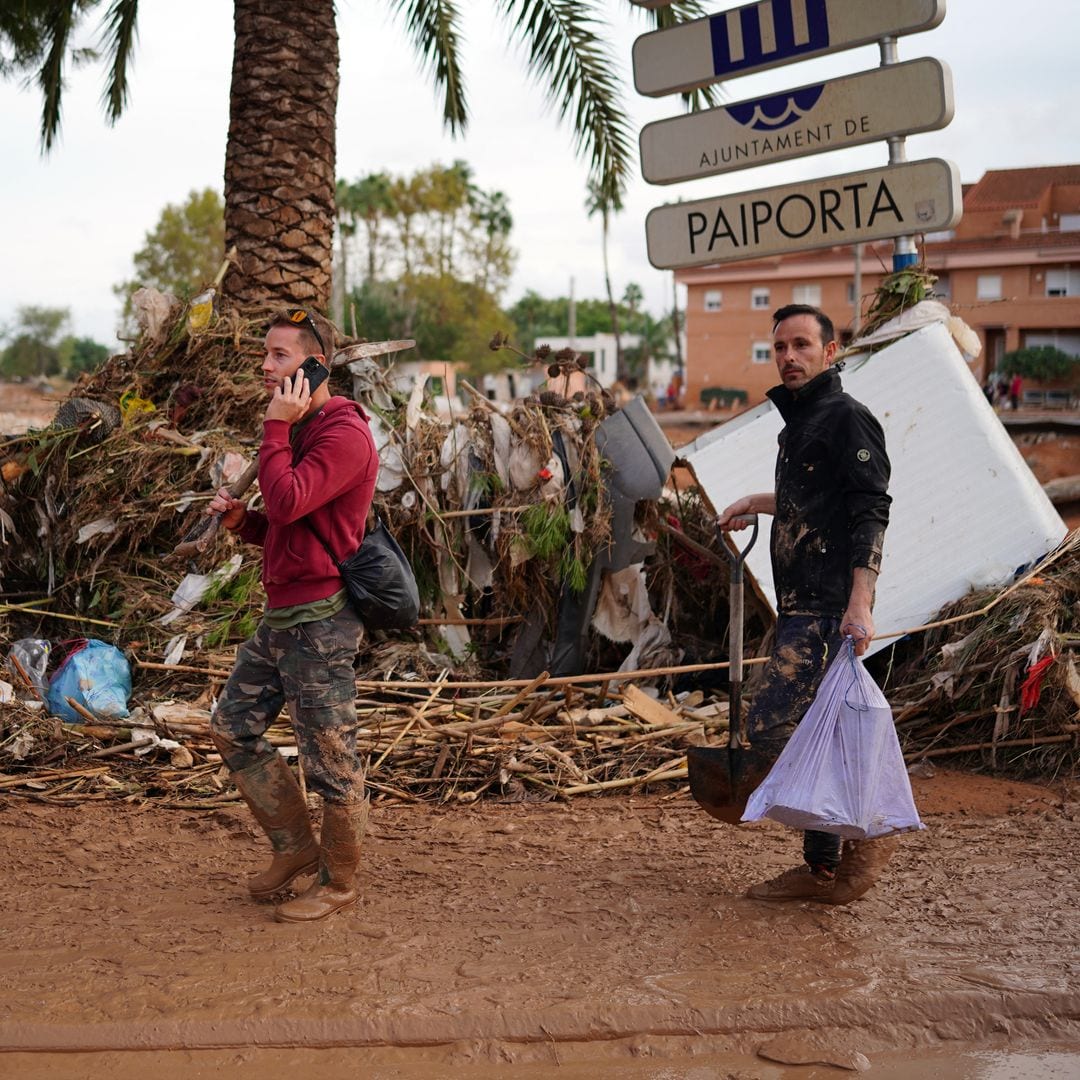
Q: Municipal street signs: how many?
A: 3